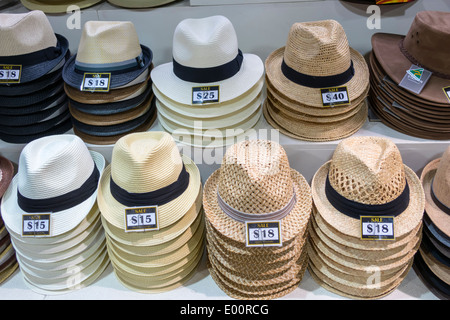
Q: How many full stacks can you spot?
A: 7